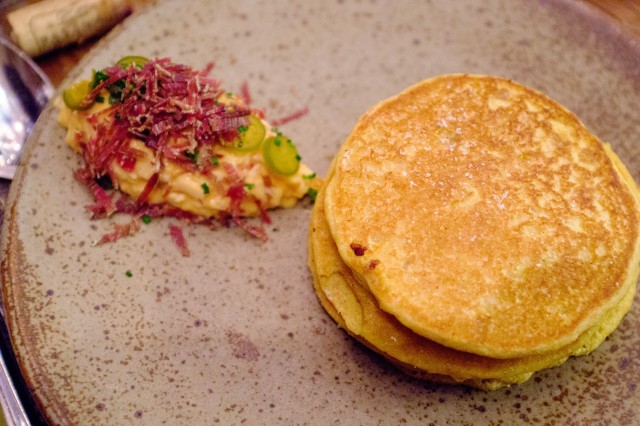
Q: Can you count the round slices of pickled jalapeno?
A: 4